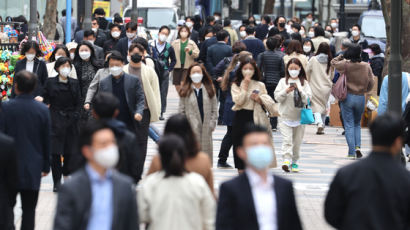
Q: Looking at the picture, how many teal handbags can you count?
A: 1